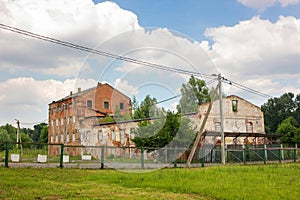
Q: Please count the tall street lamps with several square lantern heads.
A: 0